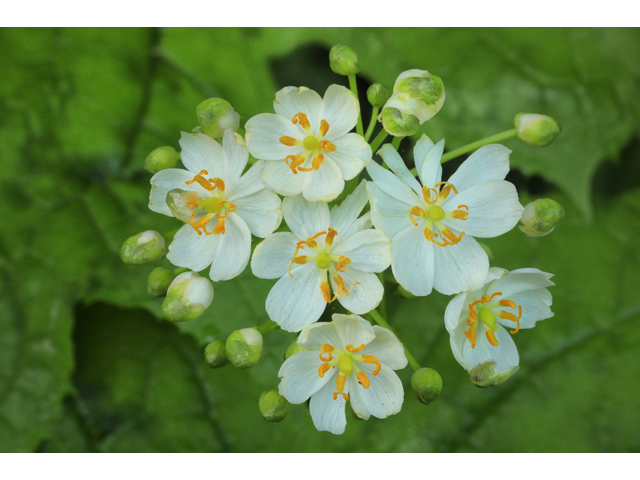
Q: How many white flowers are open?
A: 6